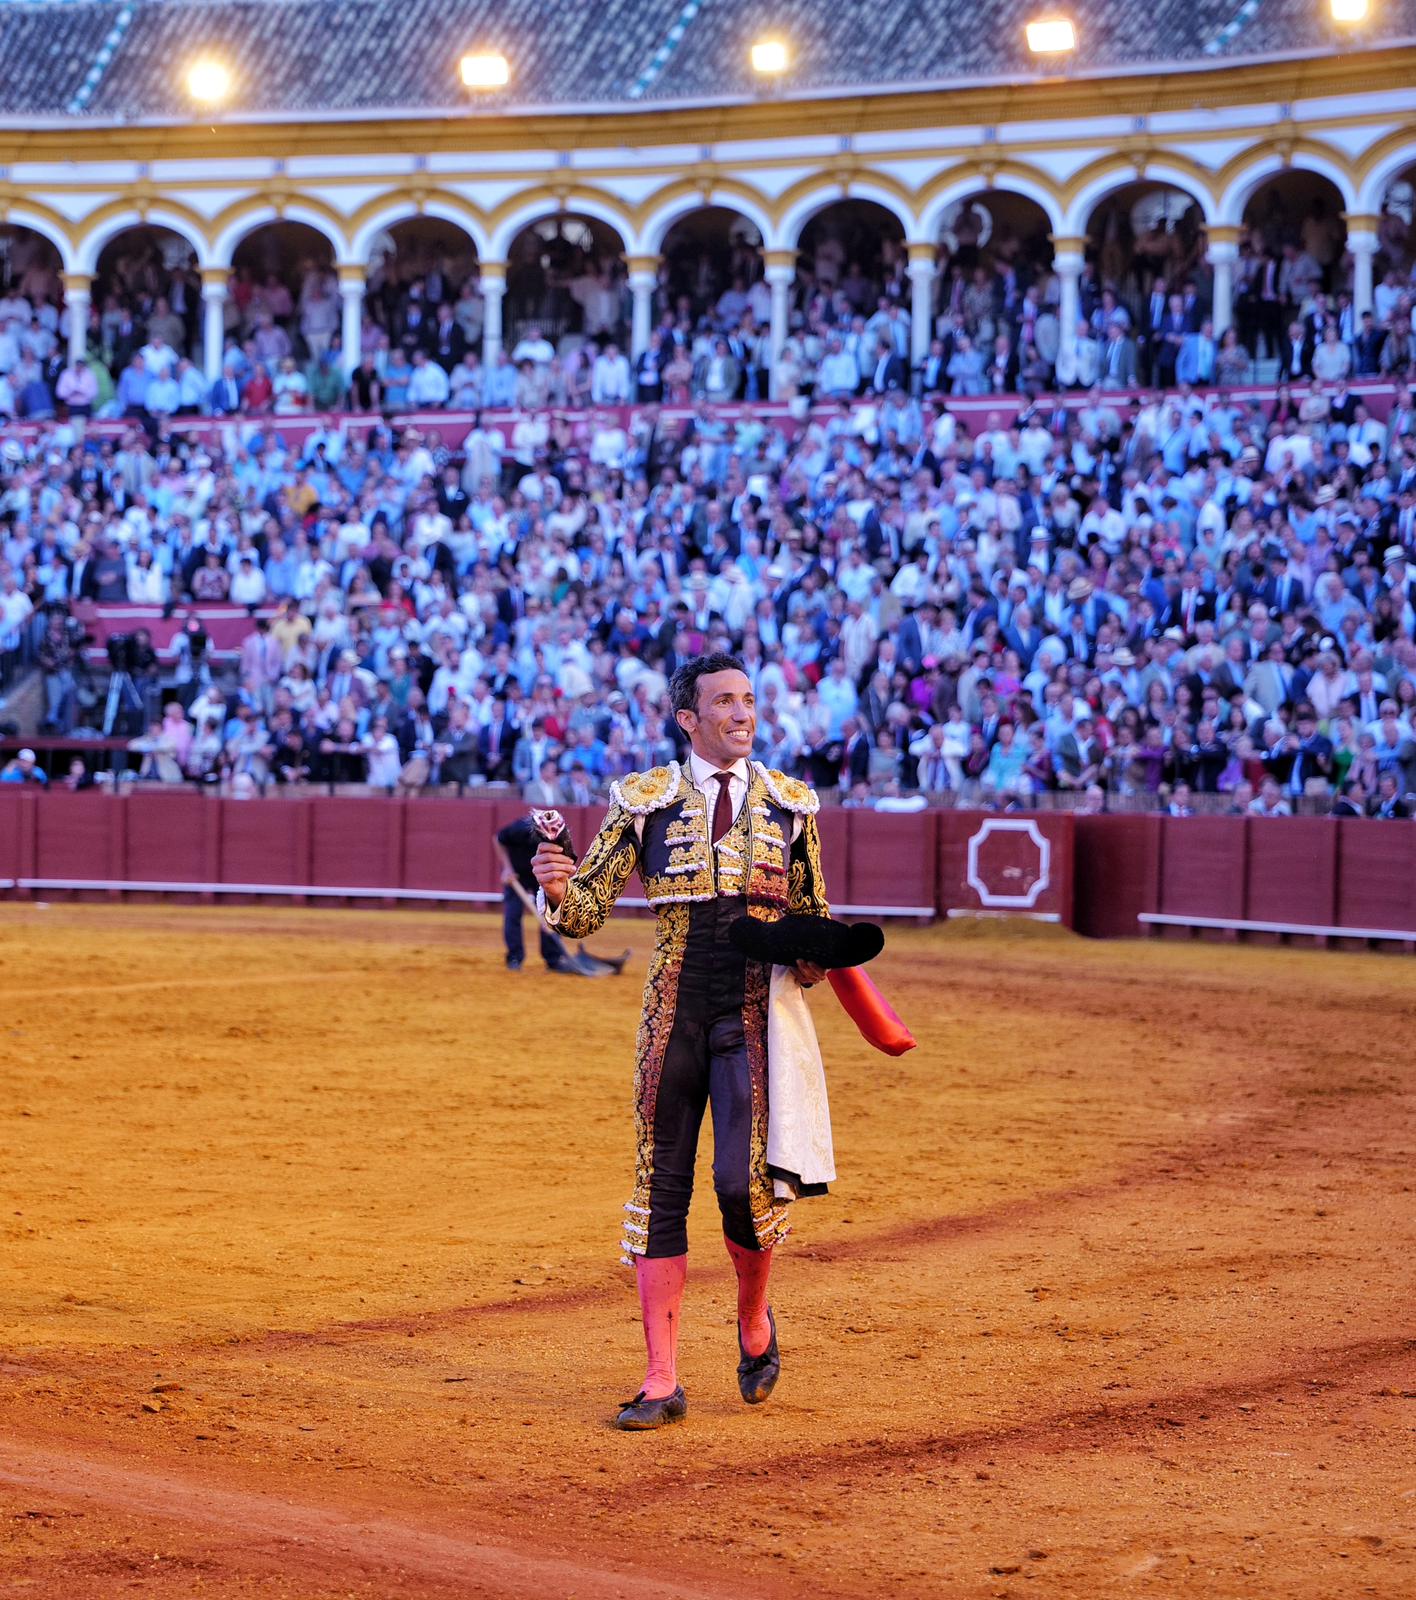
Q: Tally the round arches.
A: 11